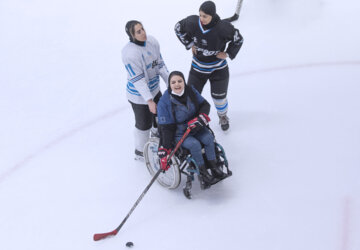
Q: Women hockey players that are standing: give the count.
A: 2